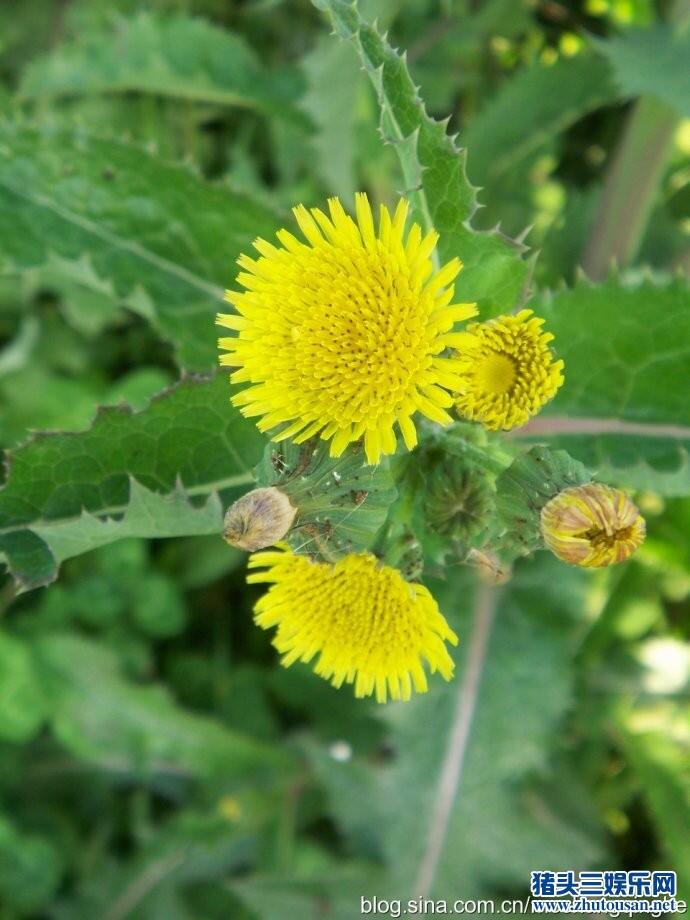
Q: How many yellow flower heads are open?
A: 3